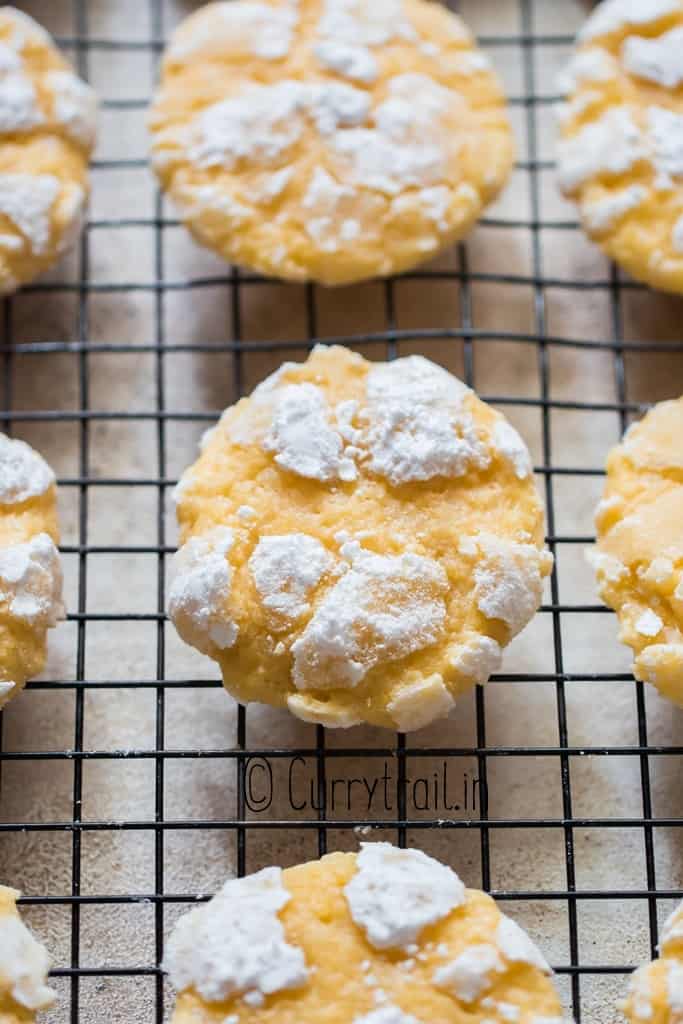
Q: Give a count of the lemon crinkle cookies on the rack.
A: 9